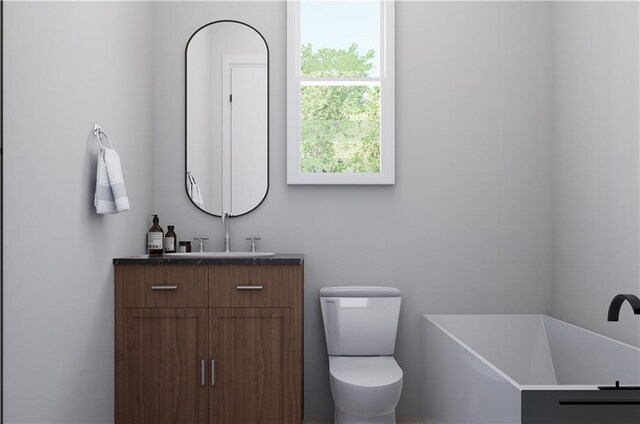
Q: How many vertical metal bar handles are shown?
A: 2